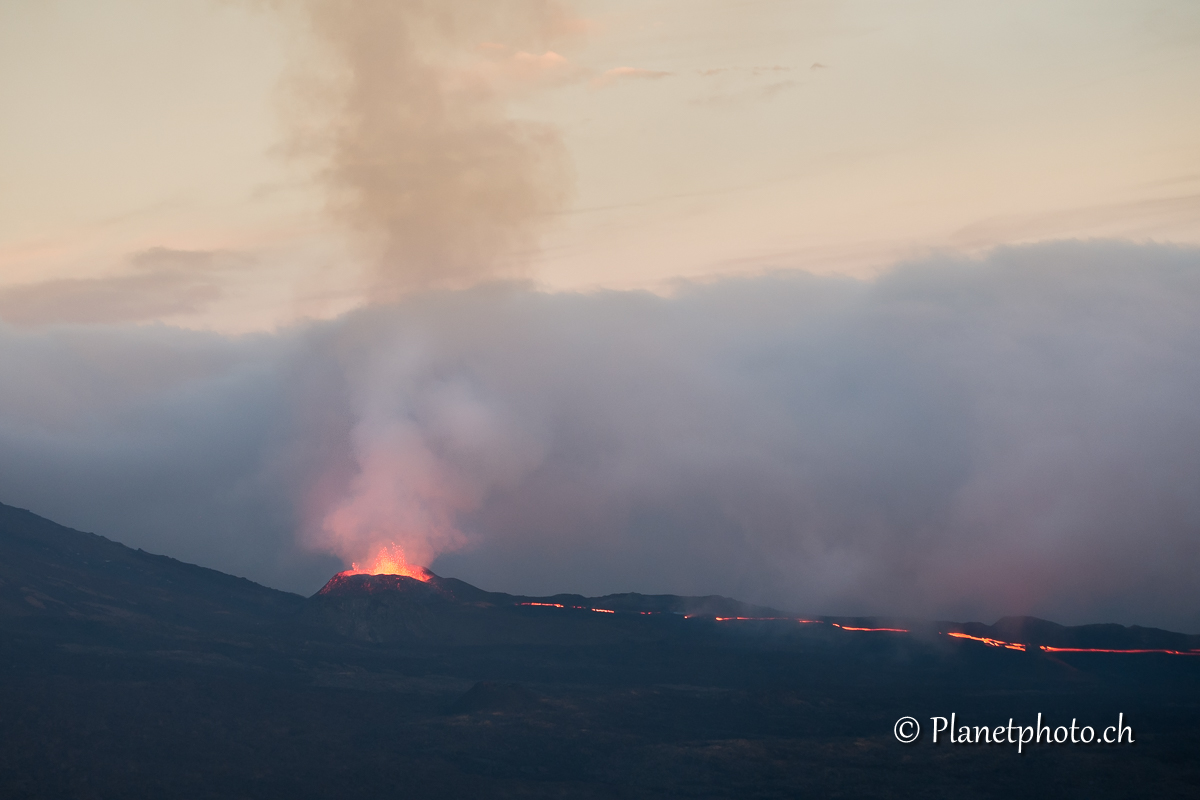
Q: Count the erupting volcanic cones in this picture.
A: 1